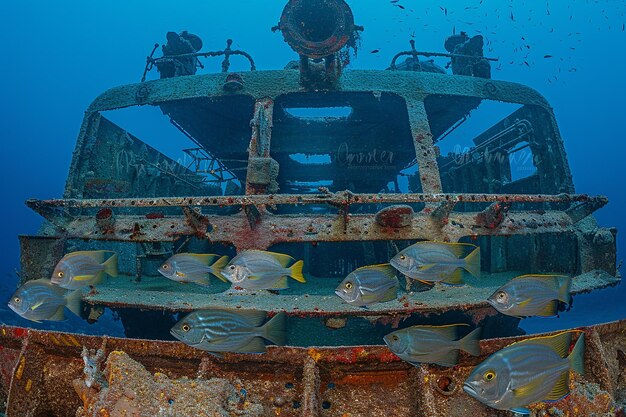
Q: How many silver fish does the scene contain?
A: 10